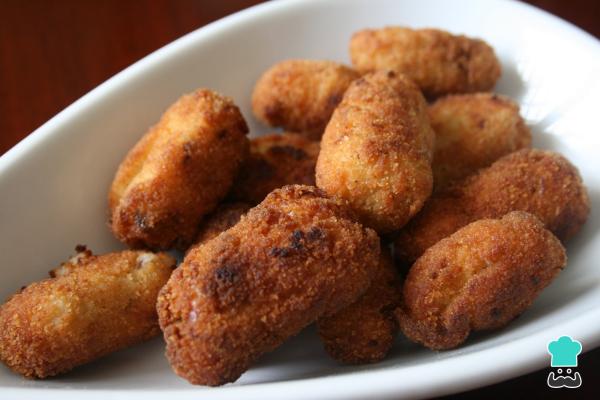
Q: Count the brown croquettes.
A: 12